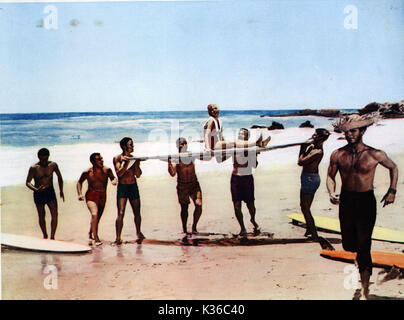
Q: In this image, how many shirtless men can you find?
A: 7